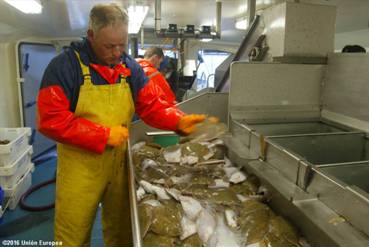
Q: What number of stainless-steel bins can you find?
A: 3